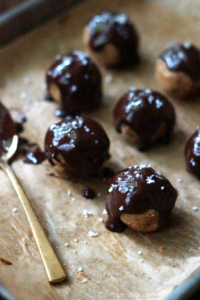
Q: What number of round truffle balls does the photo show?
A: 7